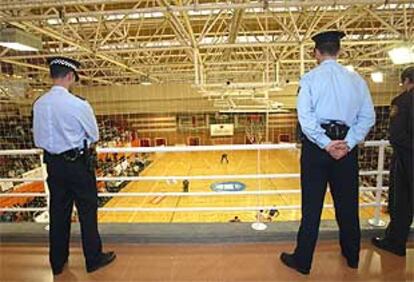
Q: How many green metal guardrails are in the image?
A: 0